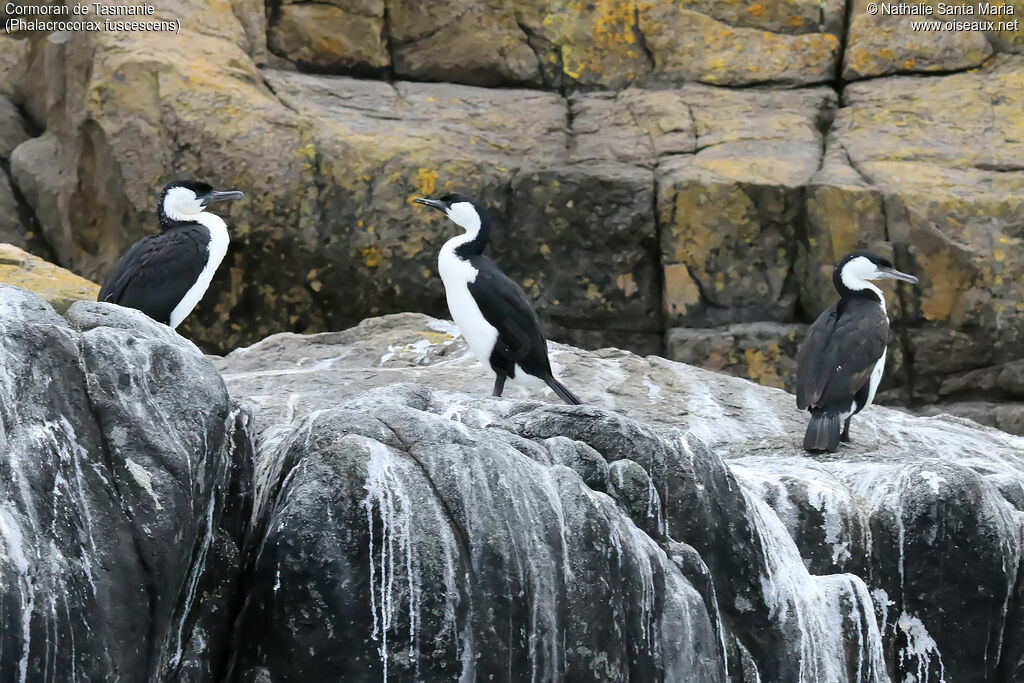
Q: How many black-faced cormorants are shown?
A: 3